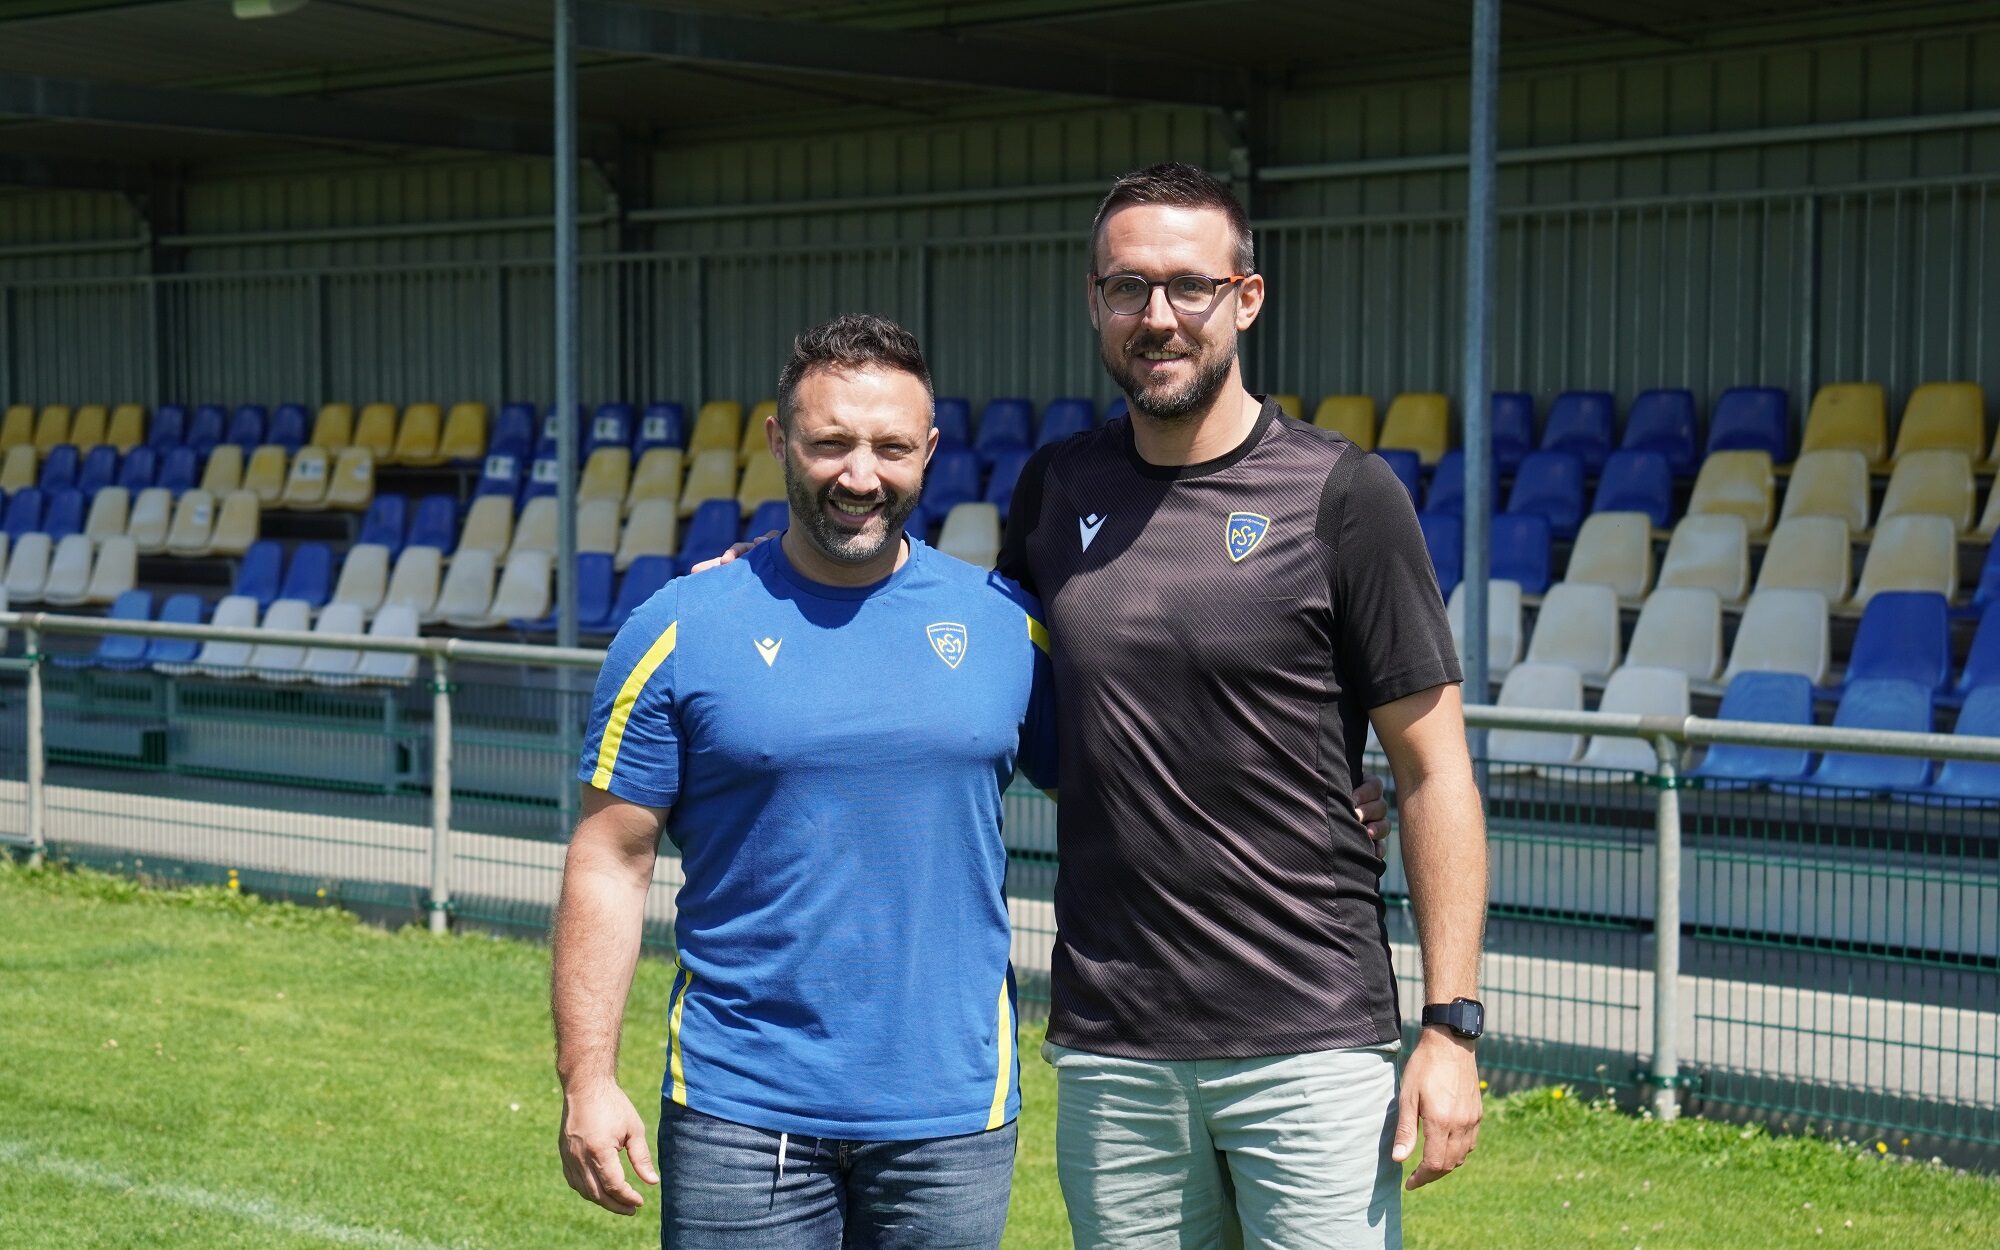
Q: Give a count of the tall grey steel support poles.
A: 2